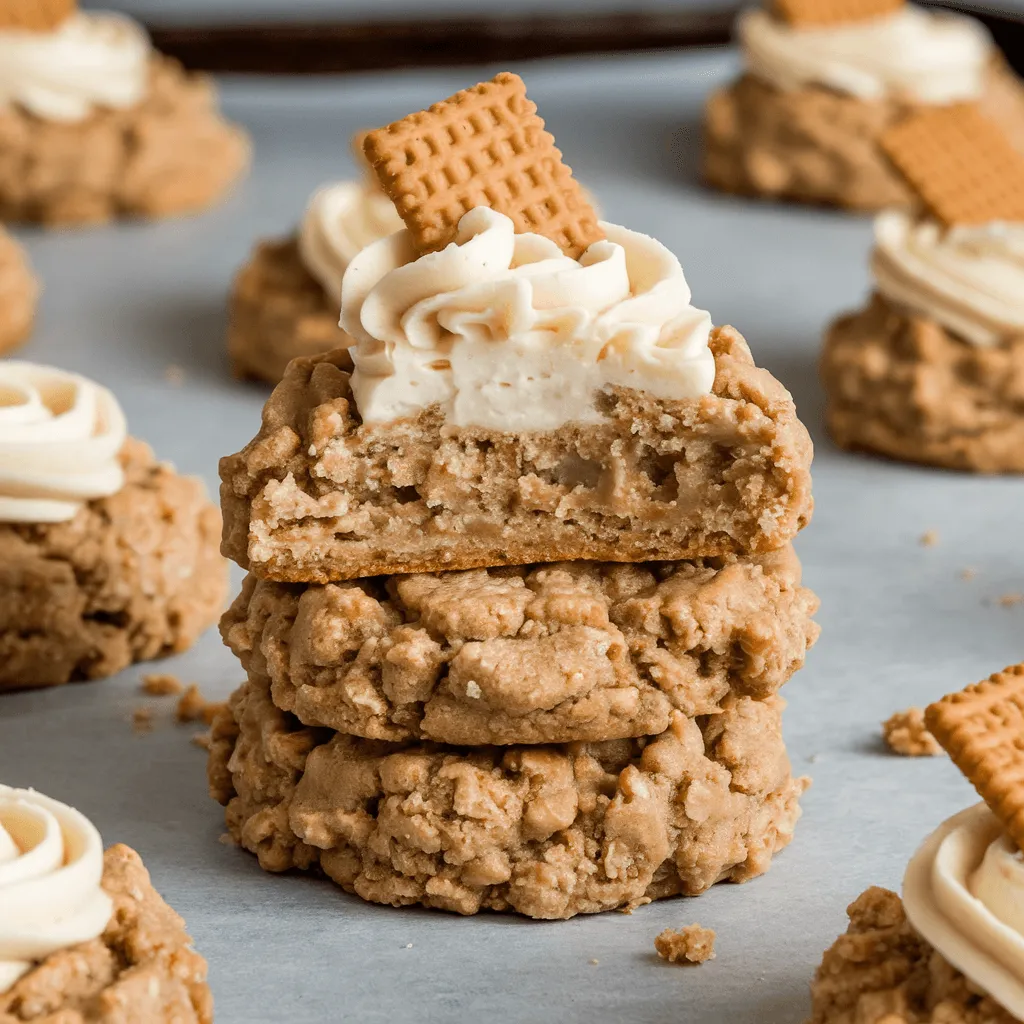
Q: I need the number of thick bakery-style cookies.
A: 11